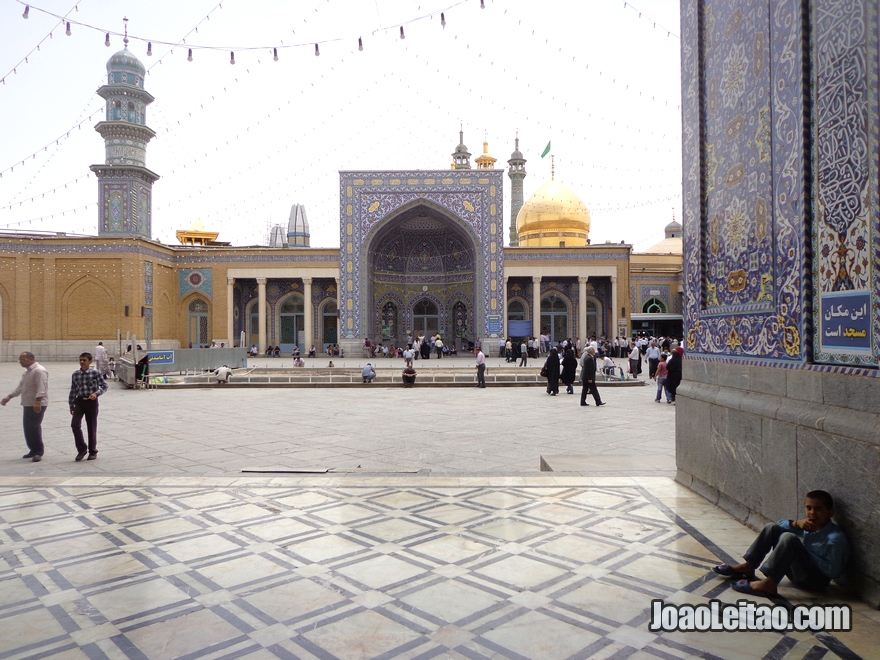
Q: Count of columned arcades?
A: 2